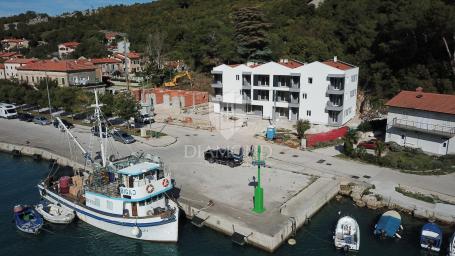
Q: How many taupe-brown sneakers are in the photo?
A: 0